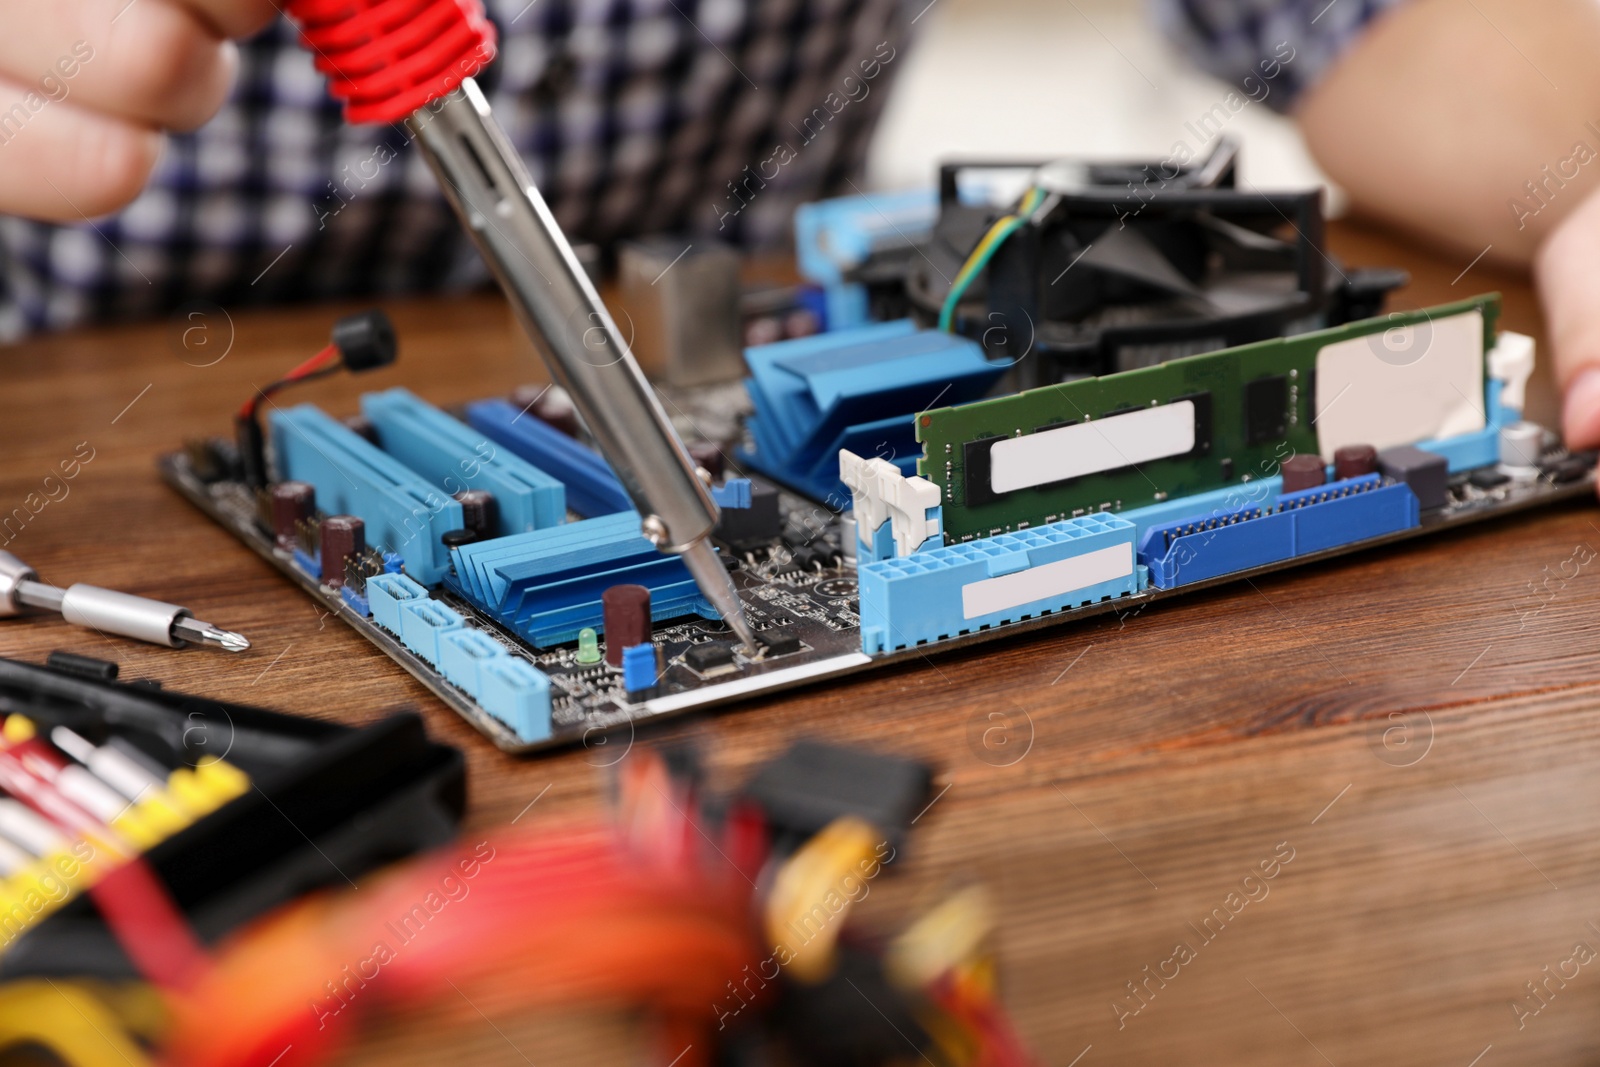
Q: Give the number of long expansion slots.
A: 3